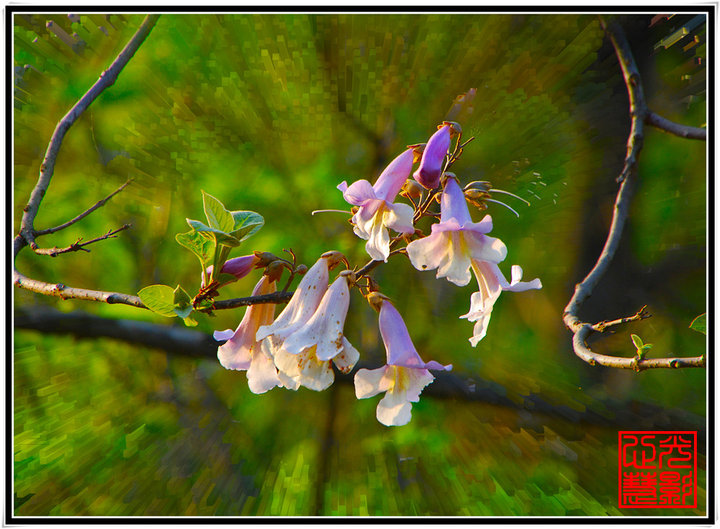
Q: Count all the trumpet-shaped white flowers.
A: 7